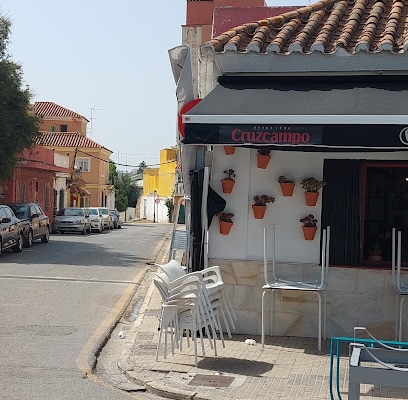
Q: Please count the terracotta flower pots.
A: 8